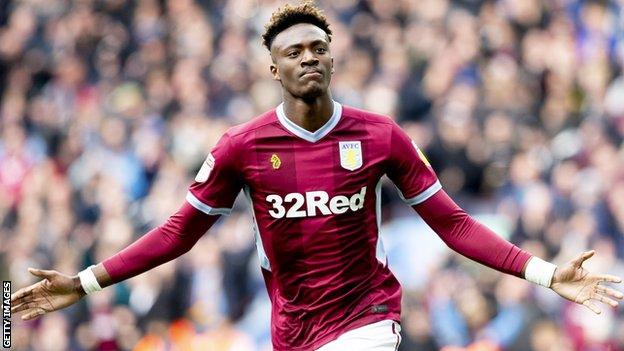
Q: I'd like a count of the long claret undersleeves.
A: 2